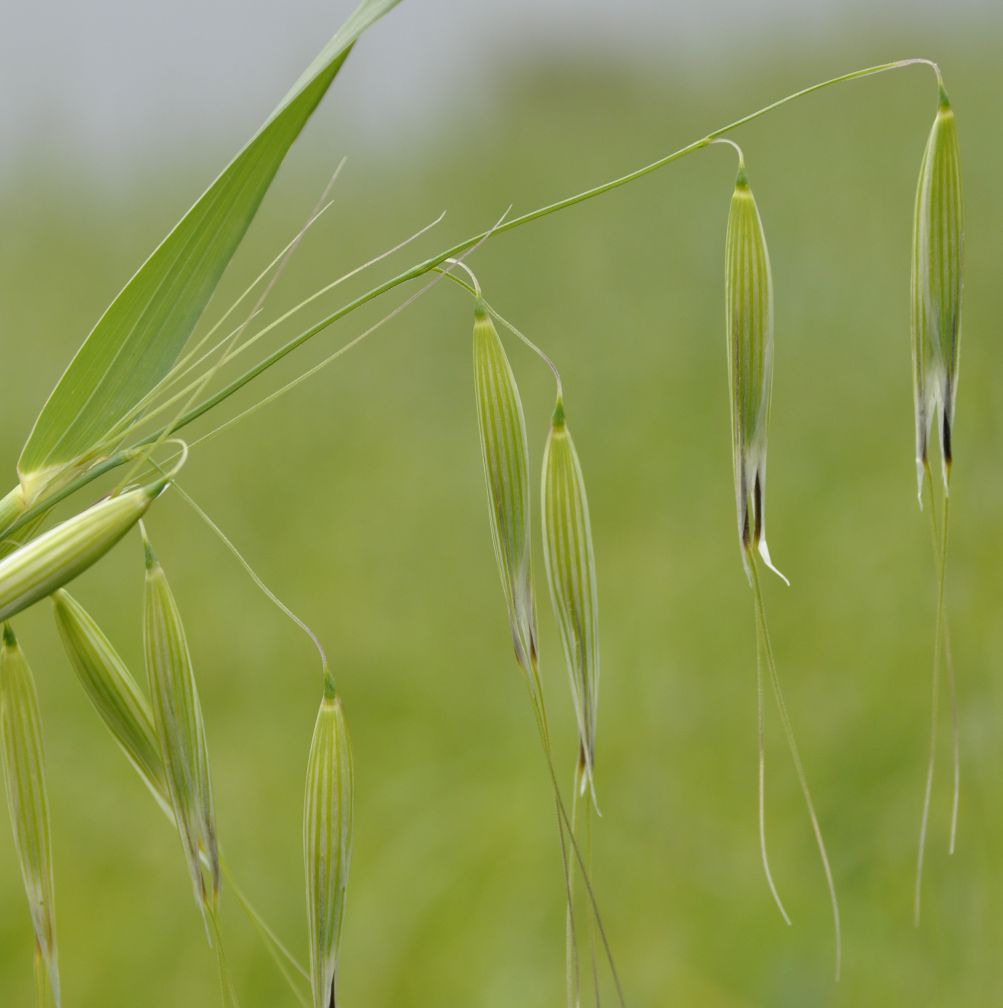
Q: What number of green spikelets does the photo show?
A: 9